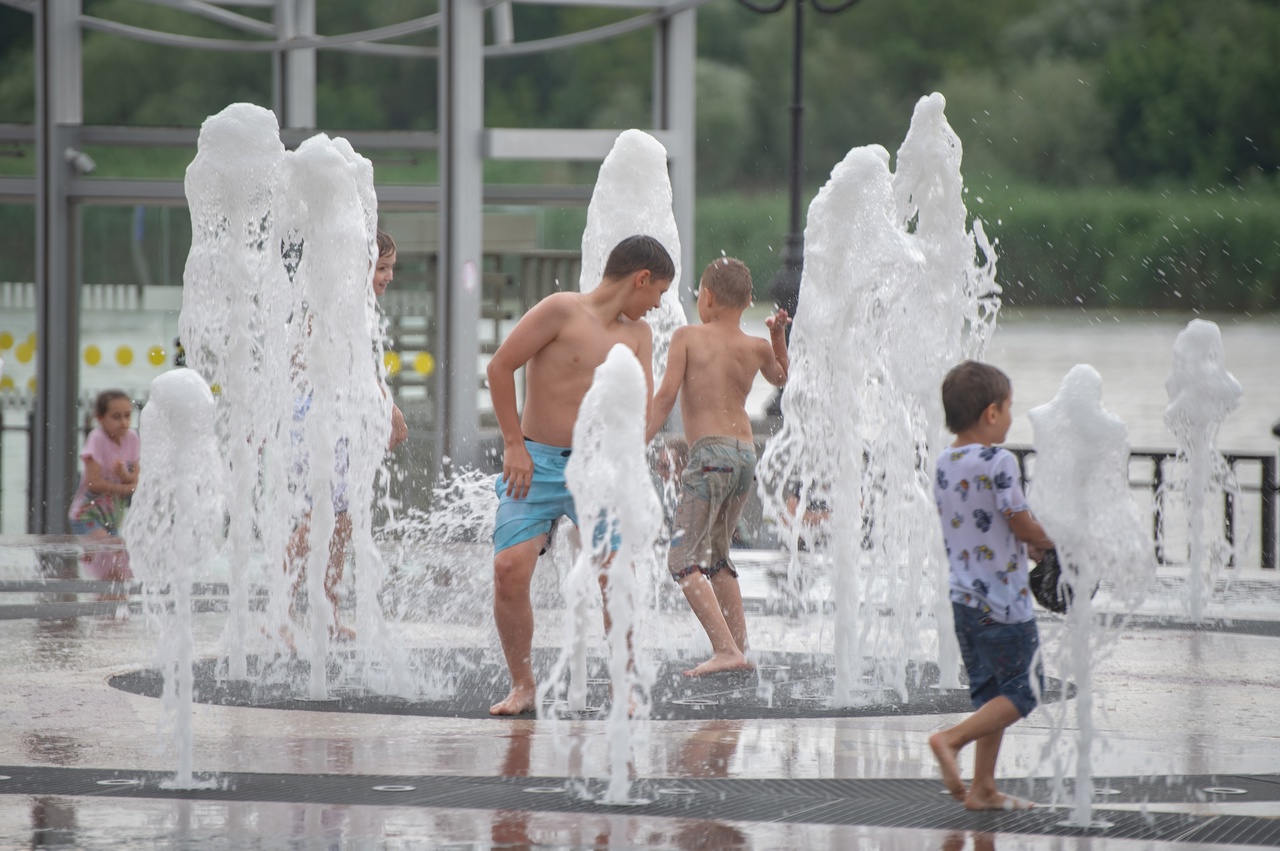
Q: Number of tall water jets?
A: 5